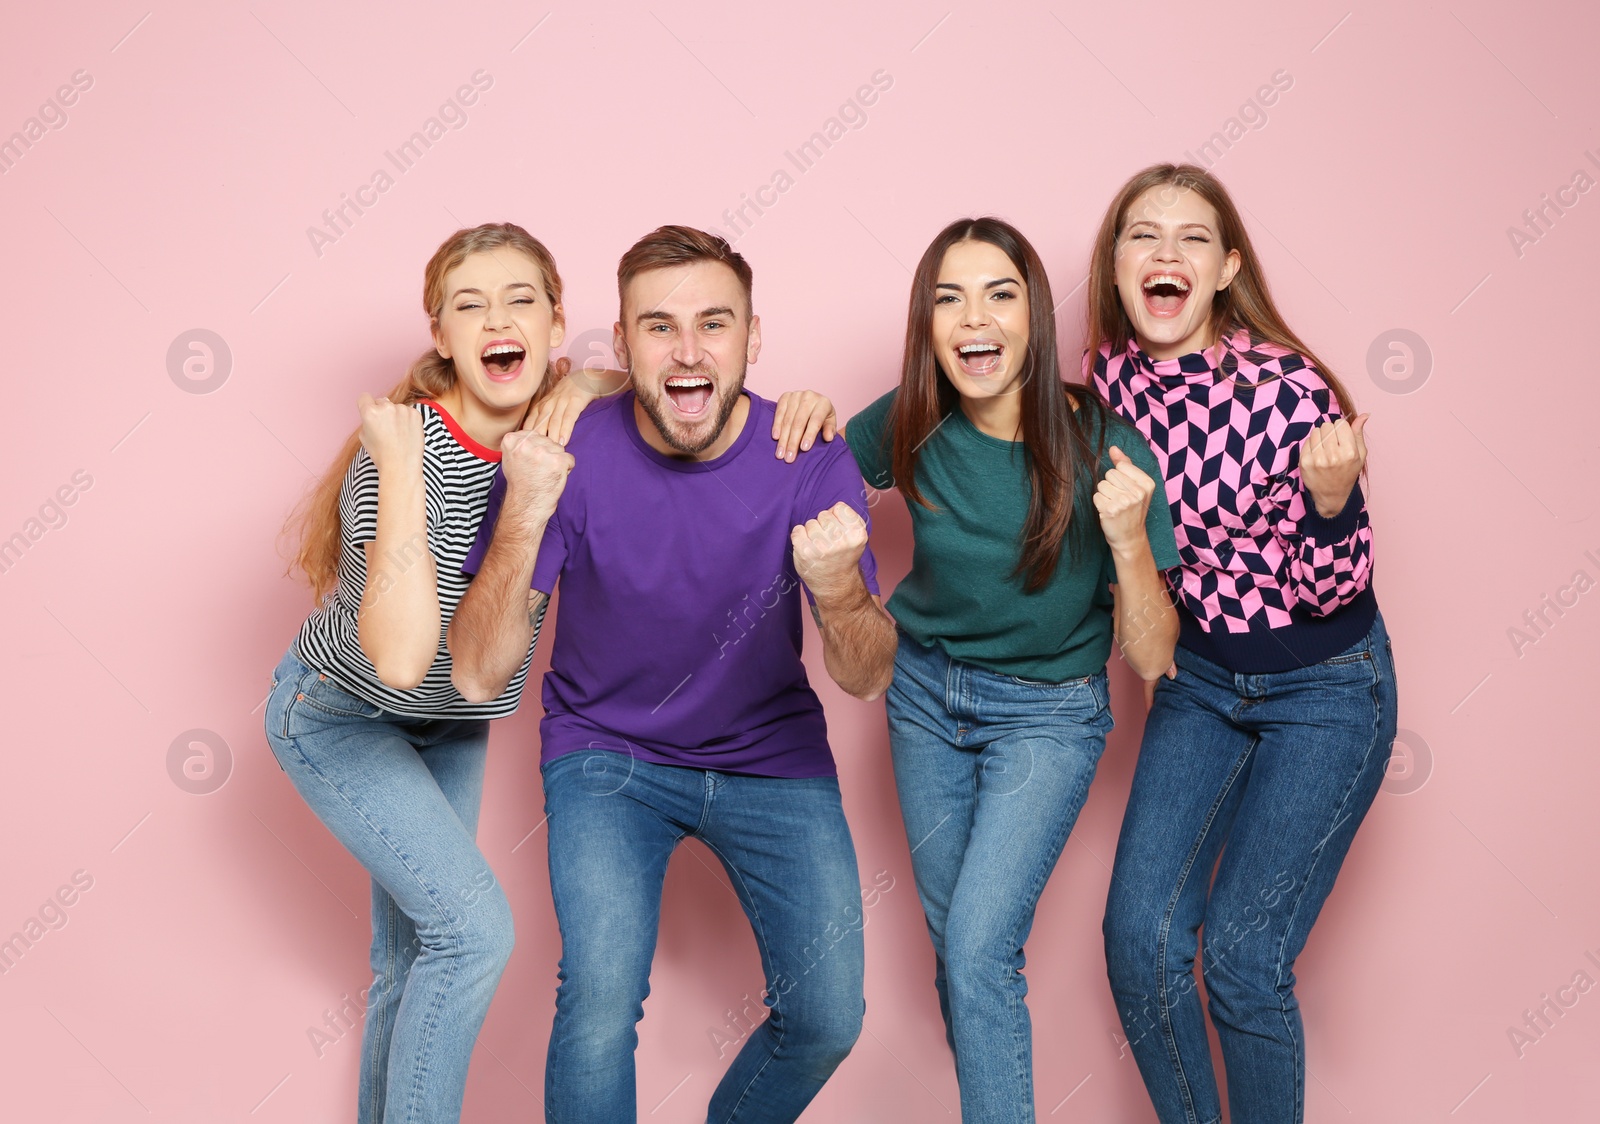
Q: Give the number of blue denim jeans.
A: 4